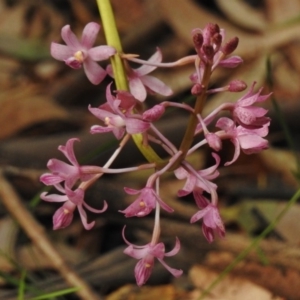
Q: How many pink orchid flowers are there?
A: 11